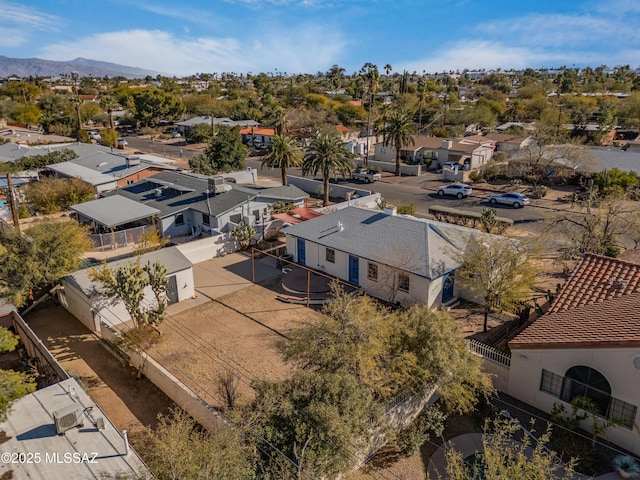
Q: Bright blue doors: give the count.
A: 3